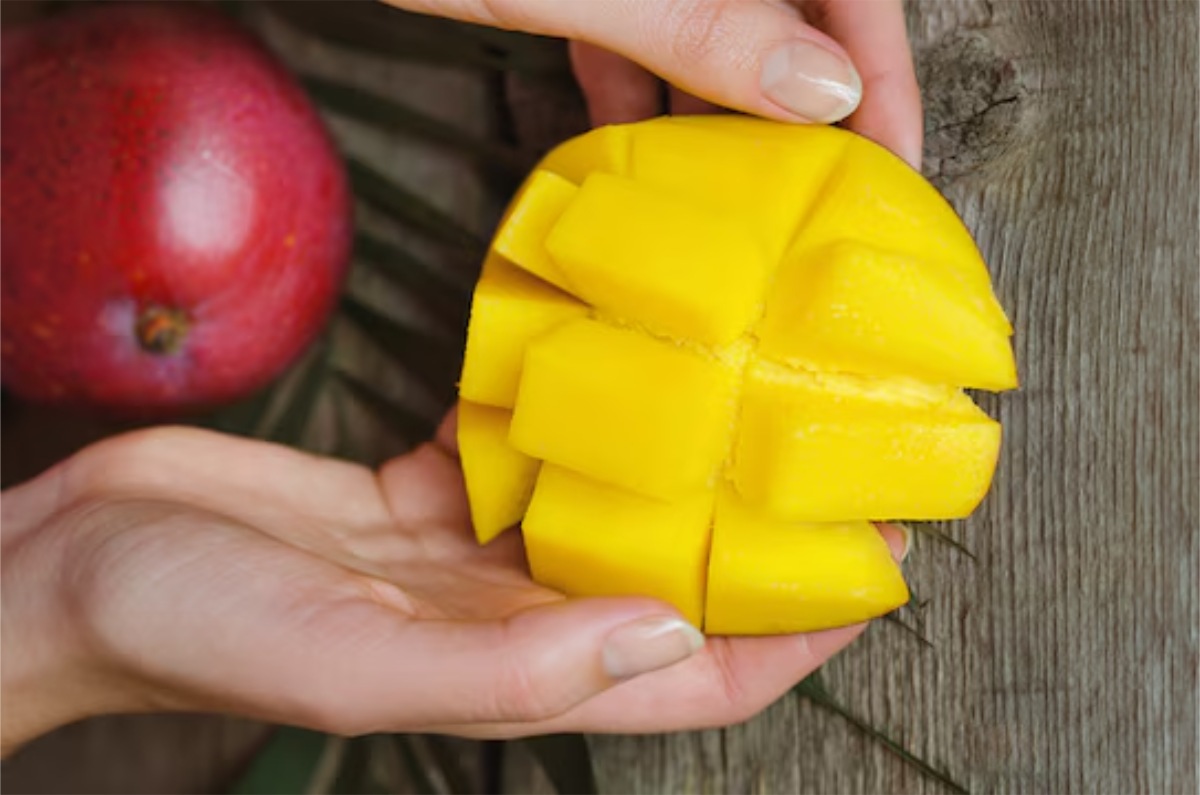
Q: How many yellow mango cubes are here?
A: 12